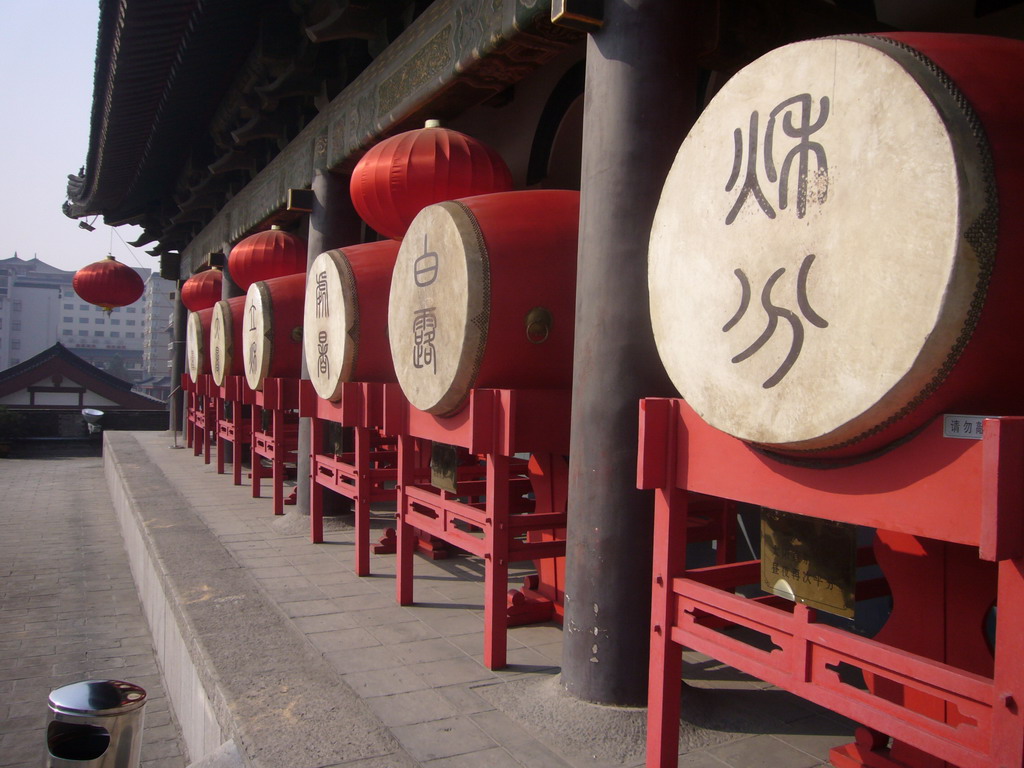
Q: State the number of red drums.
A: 6